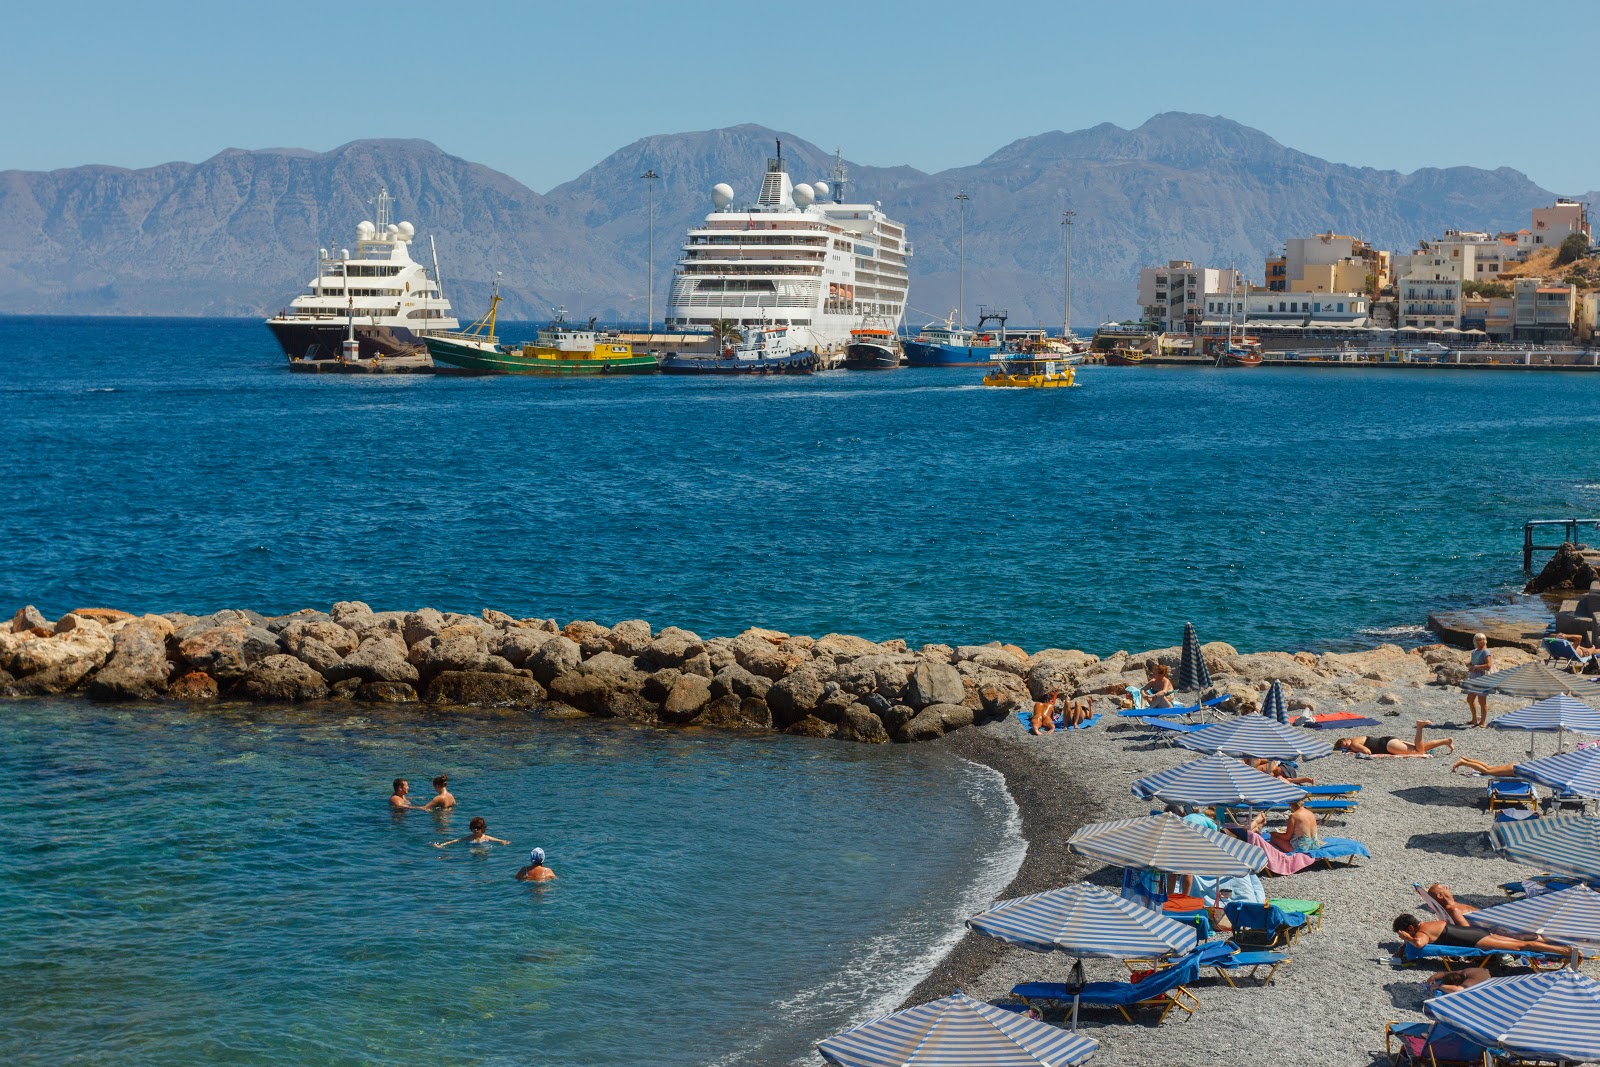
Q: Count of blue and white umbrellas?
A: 13